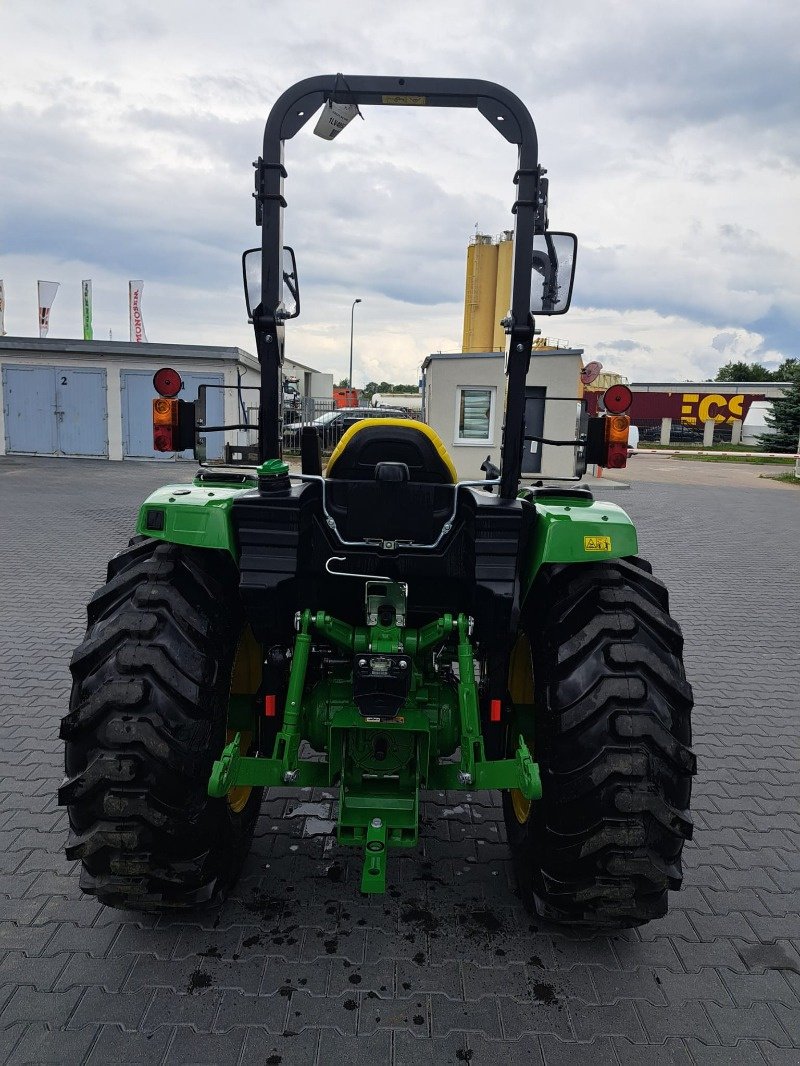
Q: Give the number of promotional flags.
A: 4